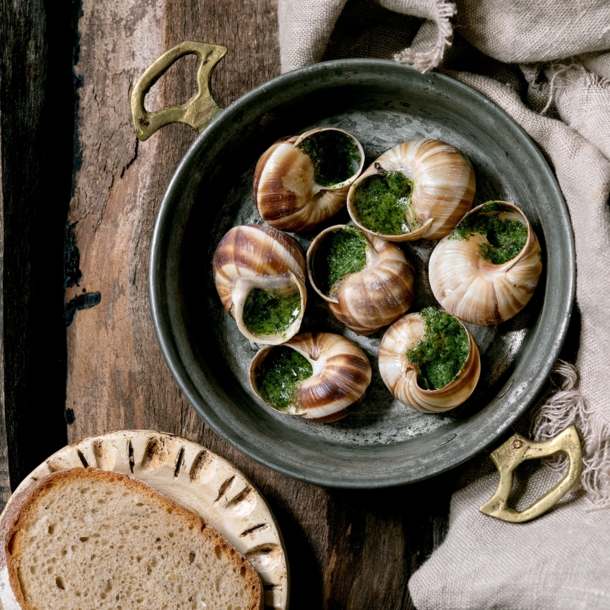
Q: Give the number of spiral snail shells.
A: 7